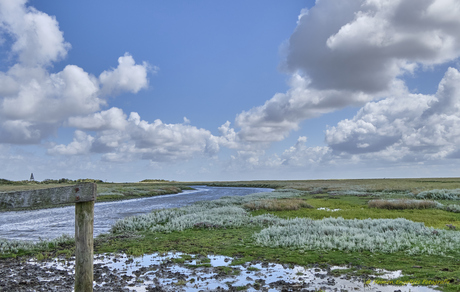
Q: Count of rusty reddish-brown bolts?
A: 2